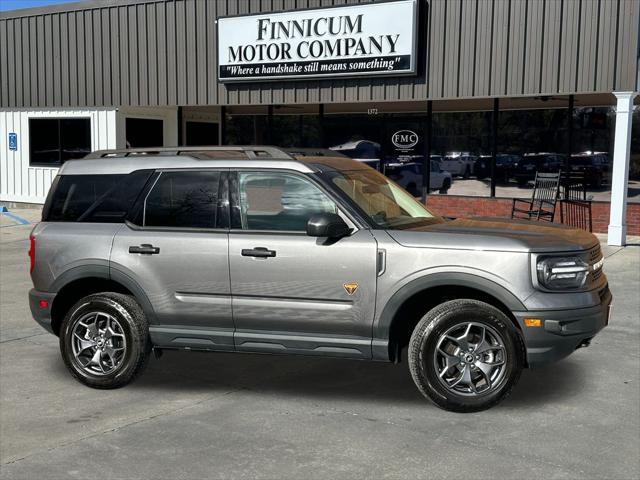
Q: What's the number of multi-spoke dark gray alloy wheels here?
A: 2